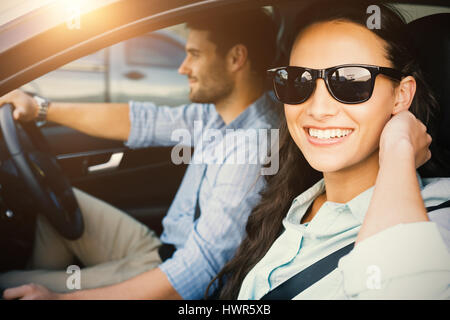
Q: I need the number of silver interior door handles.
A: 1